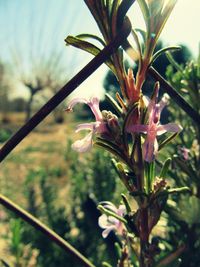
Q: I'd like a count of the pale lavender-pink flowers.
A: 3